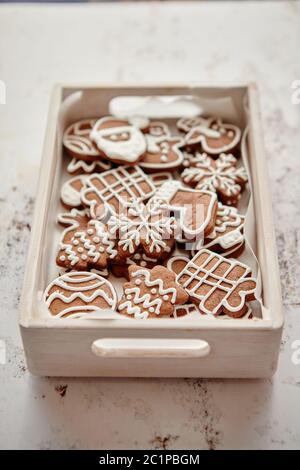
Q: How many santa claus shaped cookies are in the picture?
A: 1